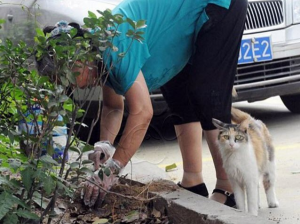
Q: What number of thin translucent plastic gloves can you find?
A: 2